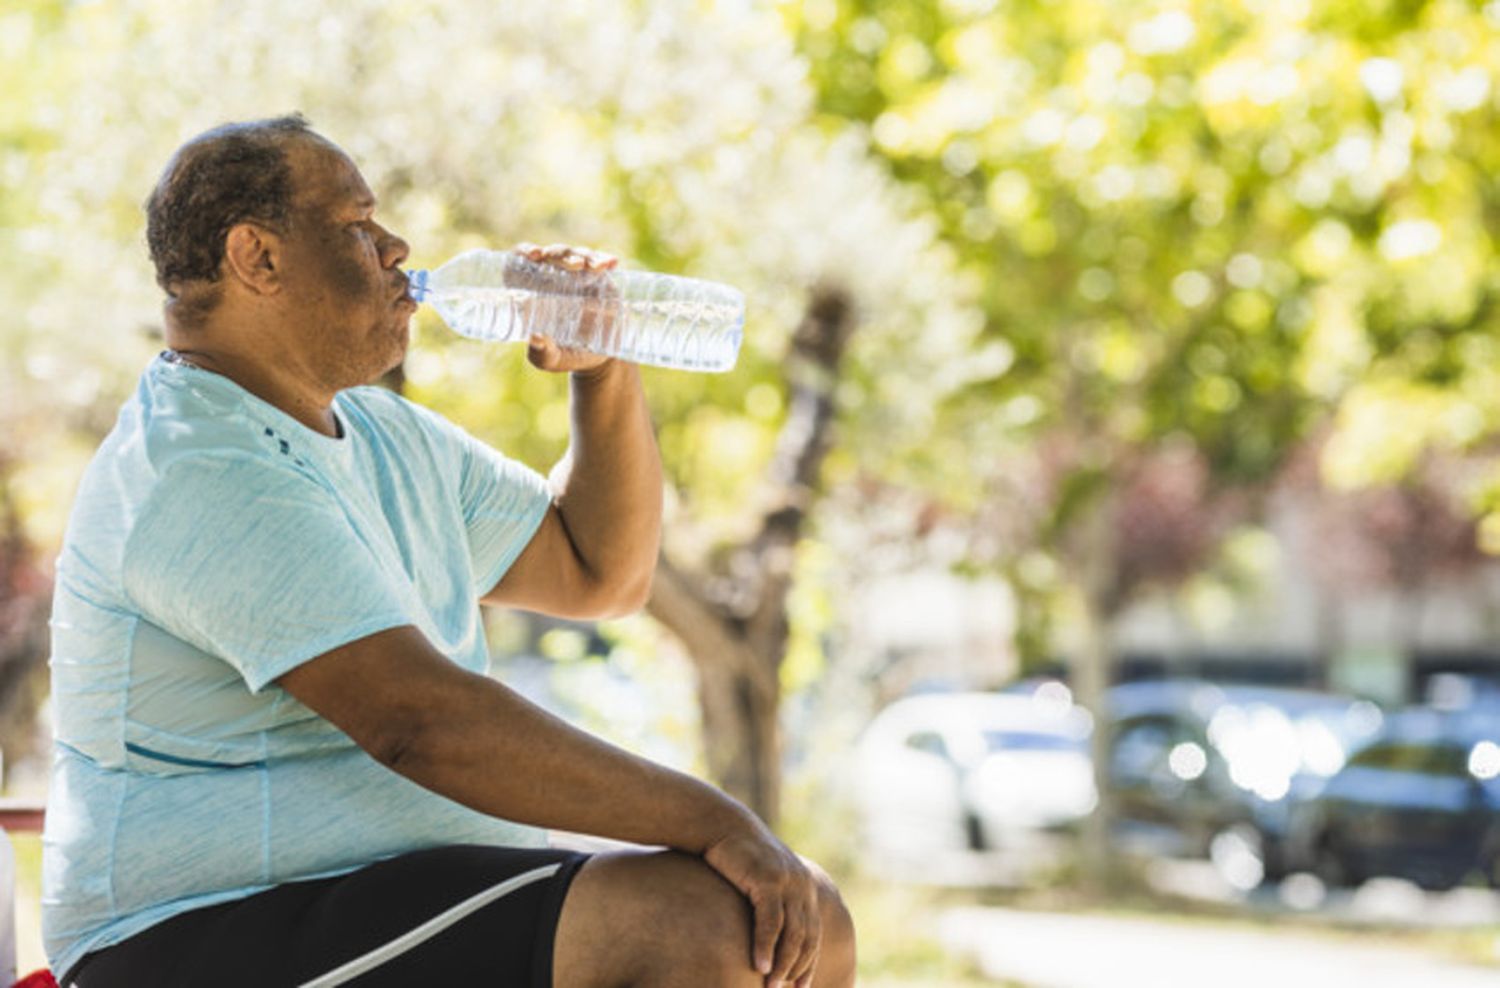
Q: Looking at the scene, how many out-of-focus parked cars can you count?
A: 3